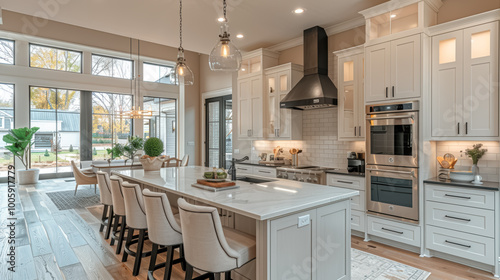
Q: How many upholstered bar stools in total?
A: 5